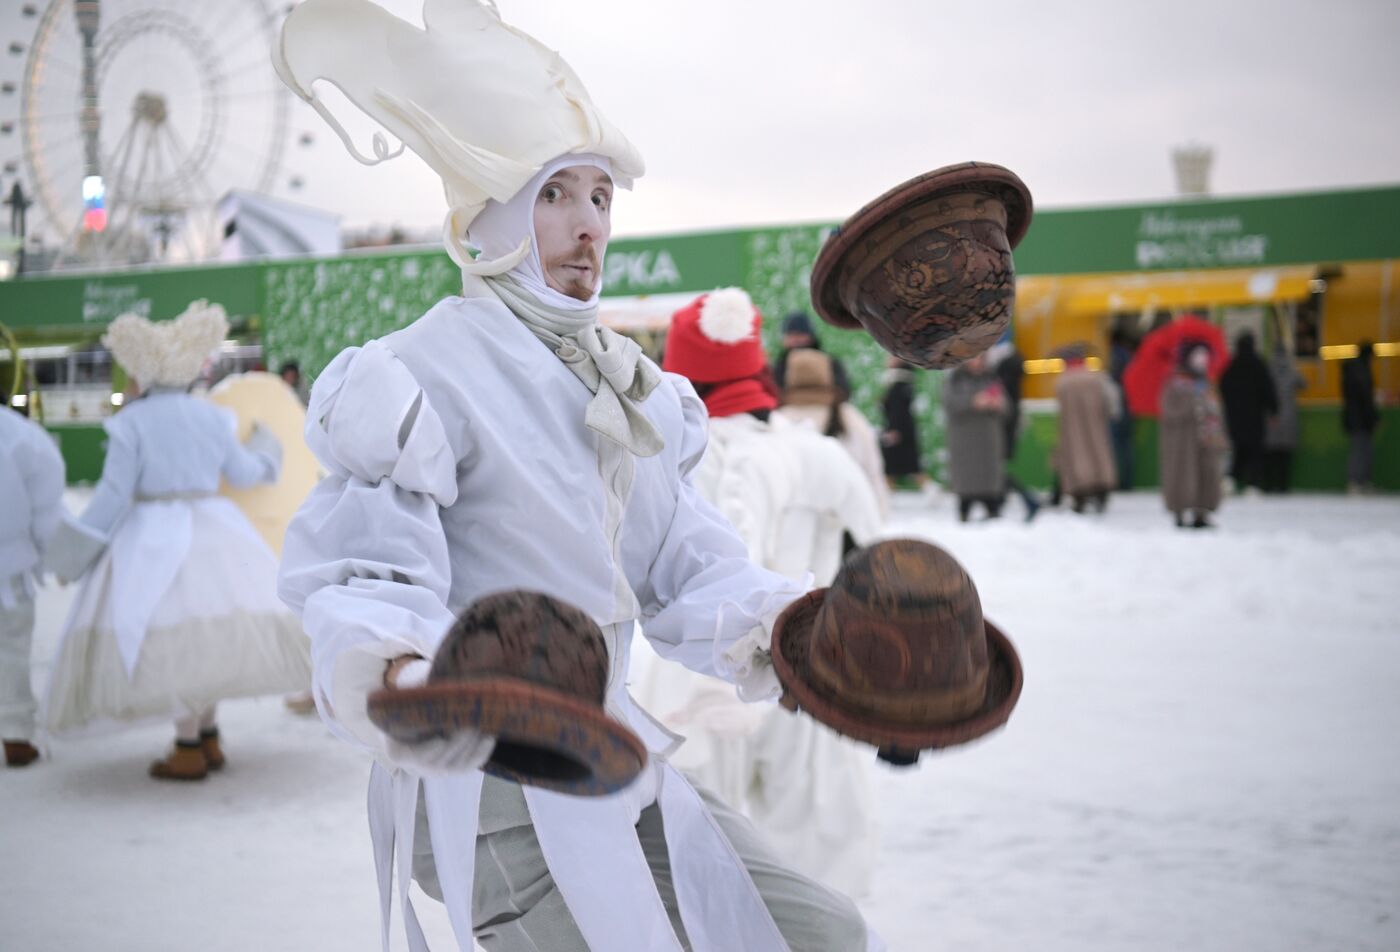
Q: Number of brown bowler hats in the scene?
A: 3